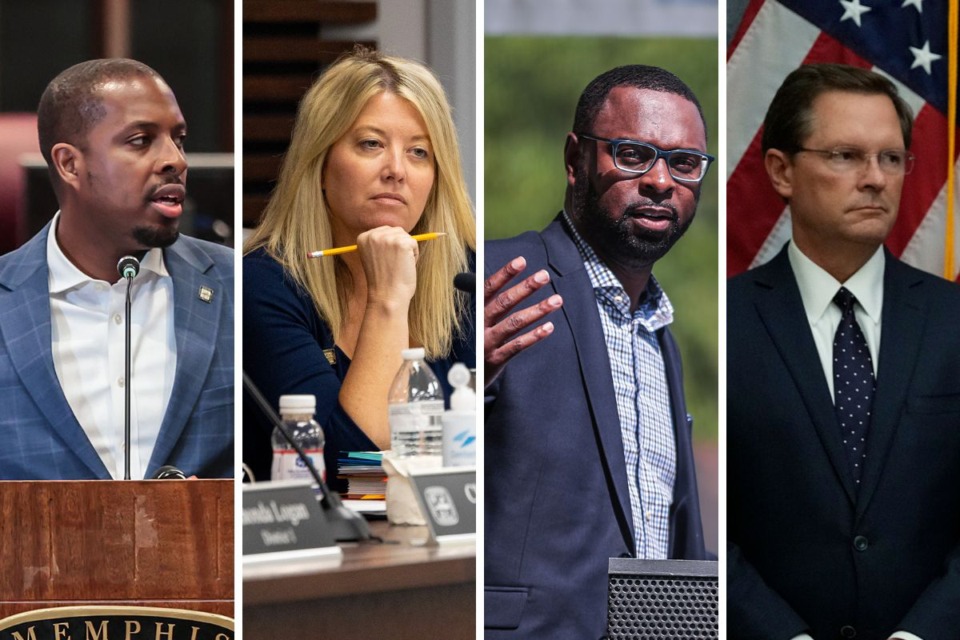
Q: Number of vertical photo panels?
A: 4